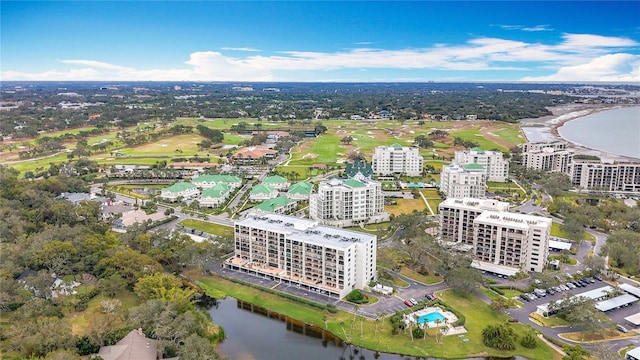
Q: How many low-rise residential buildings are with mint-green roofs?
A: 7